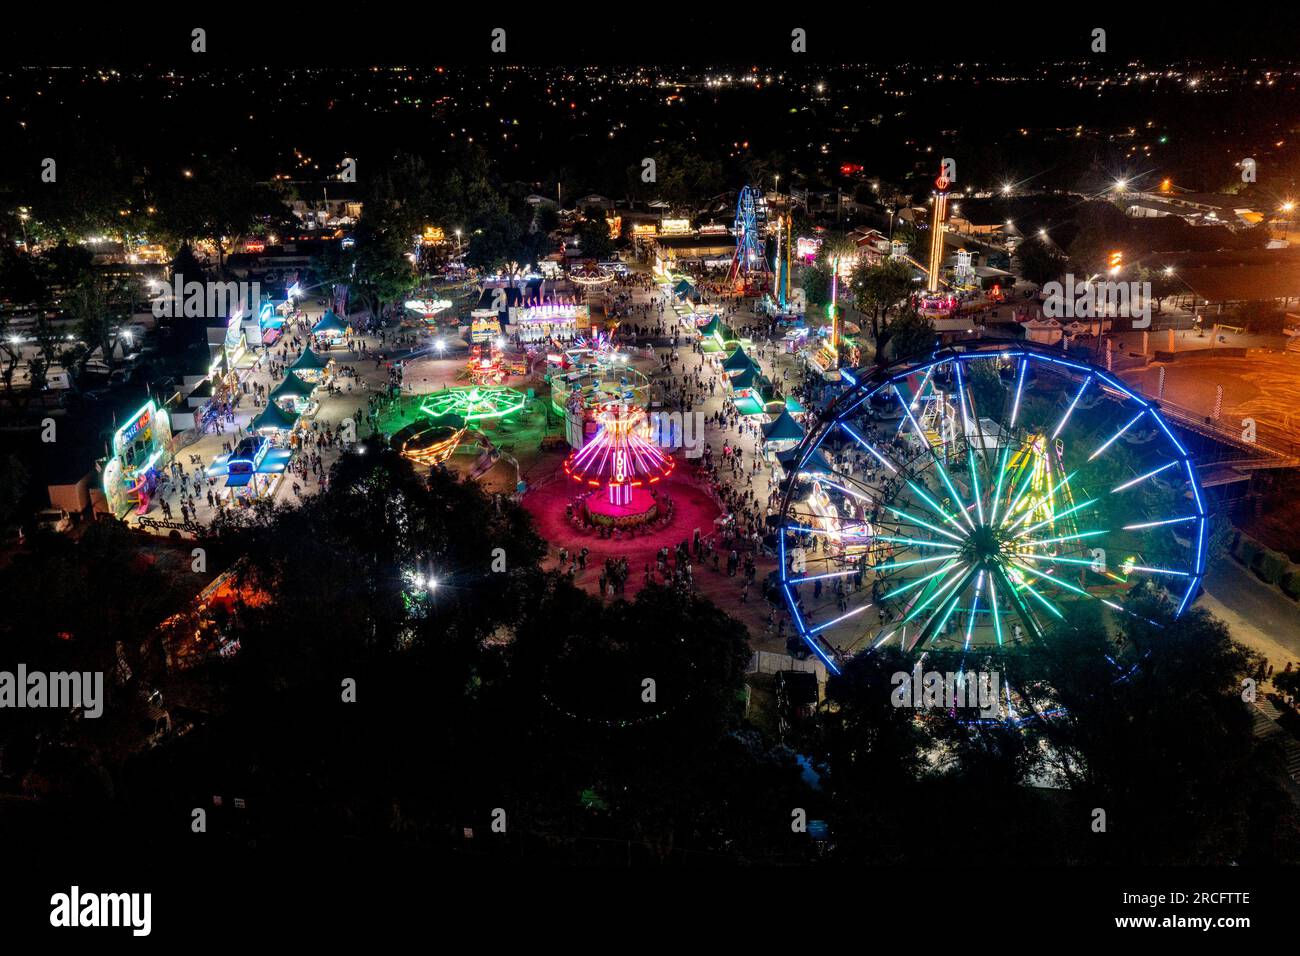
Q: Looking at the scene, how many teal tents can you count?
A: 10